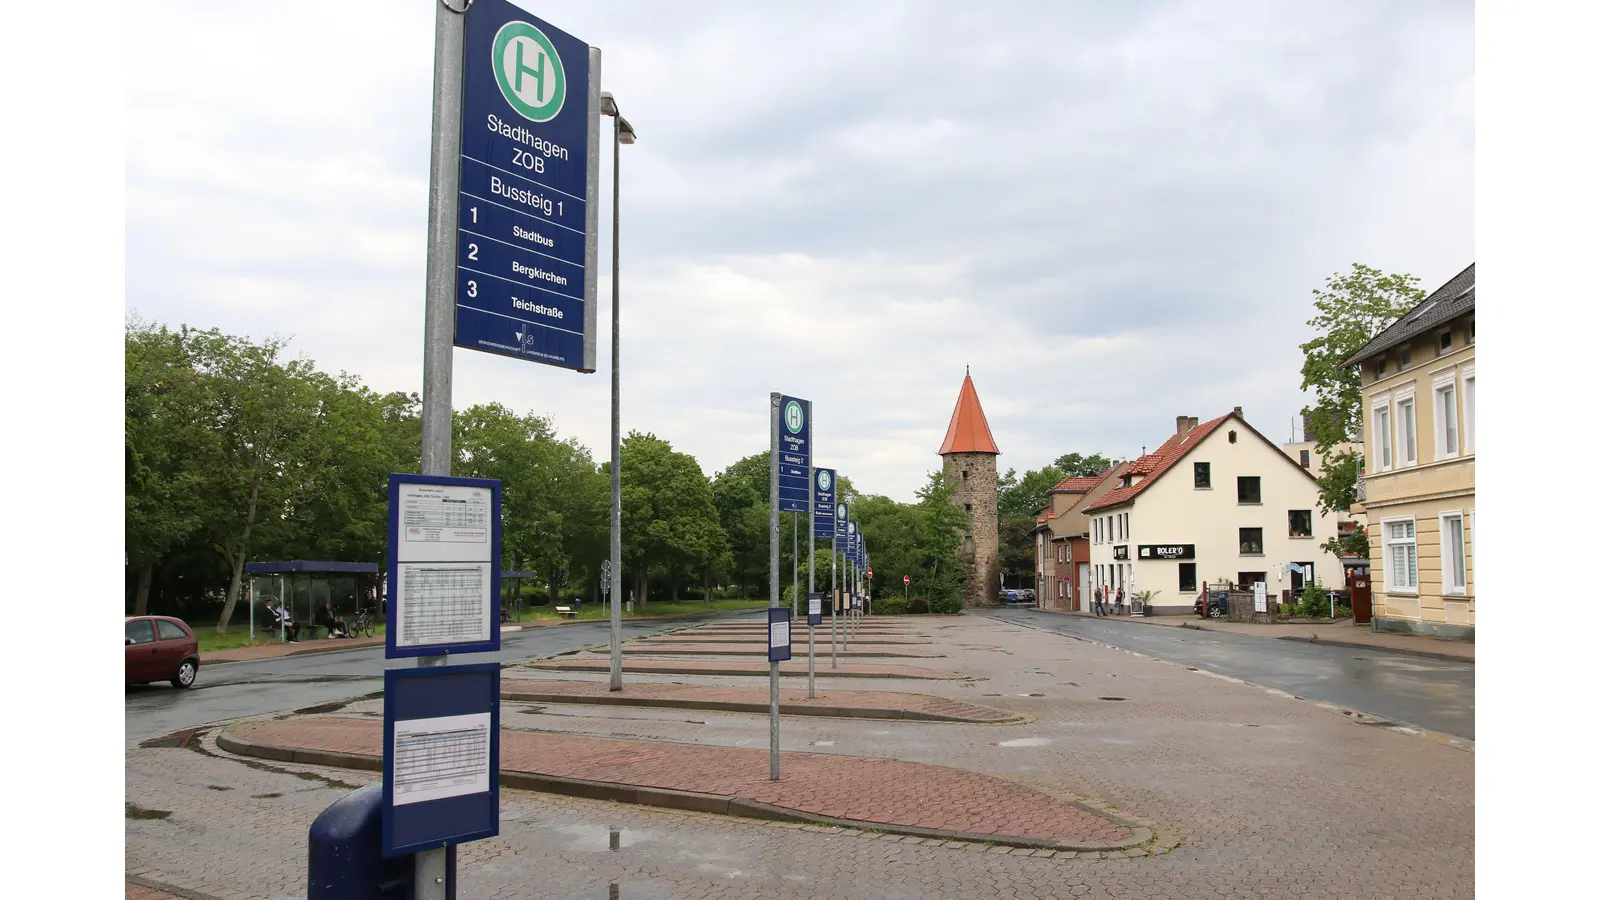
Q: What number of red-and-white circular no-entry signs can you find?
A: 2